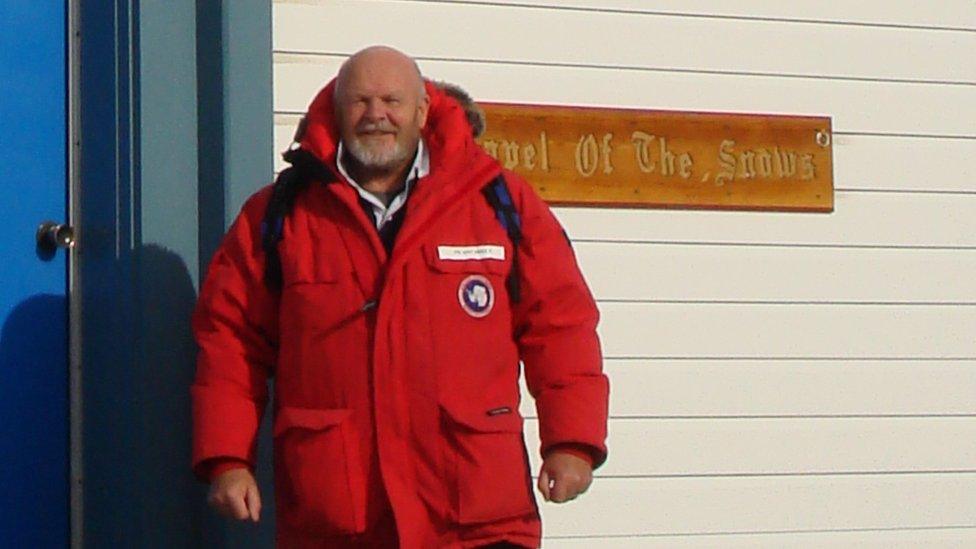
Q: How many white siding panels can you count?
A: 11